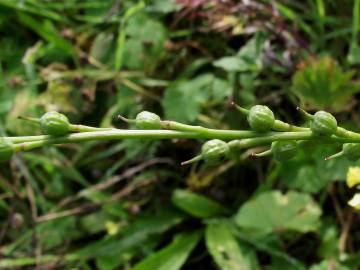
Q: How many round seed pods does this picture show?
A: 8